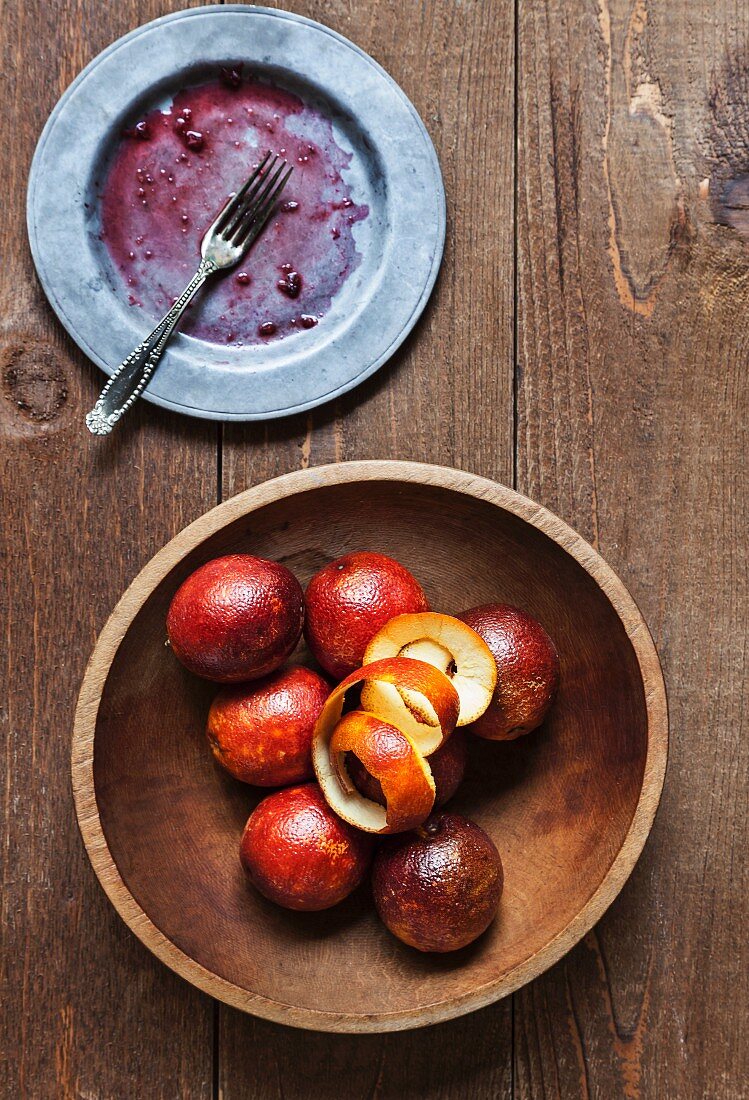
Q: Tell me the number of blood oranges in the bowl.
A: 7